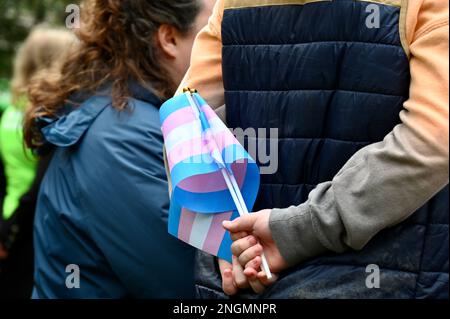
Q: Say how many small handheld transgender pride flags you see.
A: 2